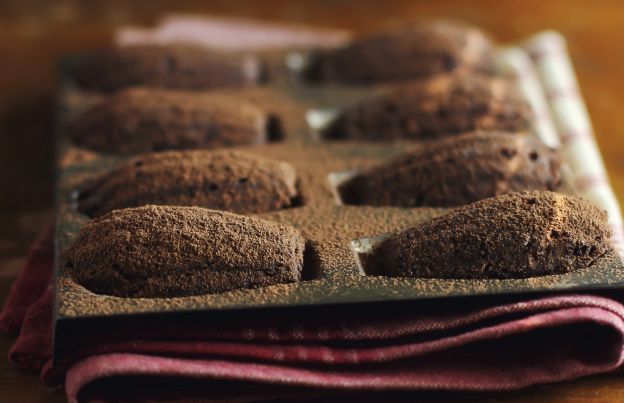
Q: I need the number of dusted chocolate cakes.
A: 8